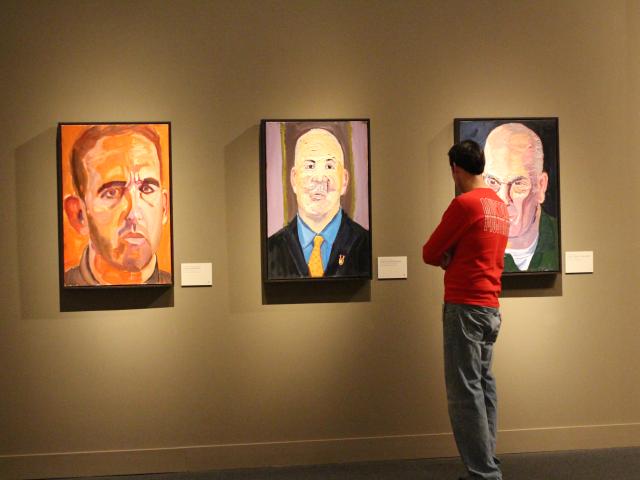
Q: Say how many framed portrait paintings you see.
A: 3